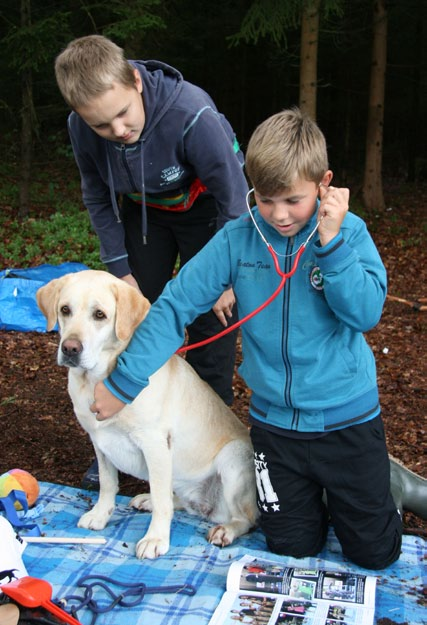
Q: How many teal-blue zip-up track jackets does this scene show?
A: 1